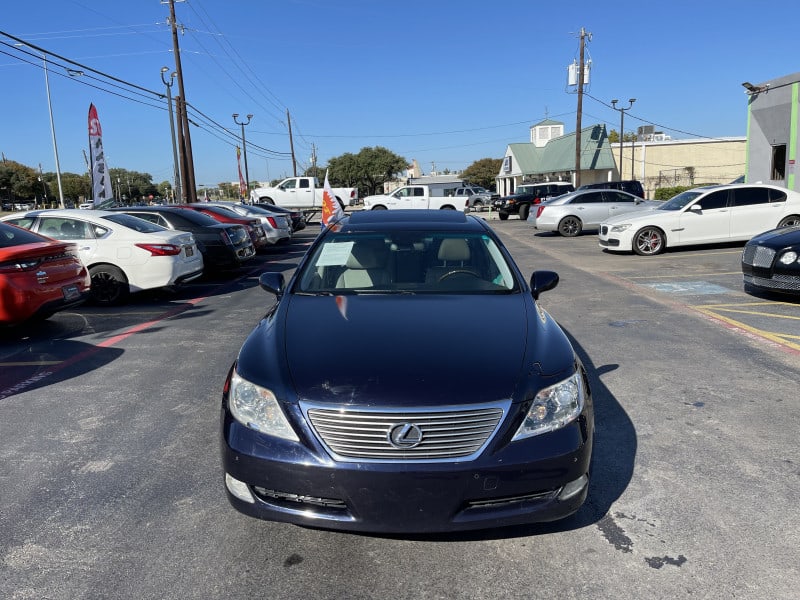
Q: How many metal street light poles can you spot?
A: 4